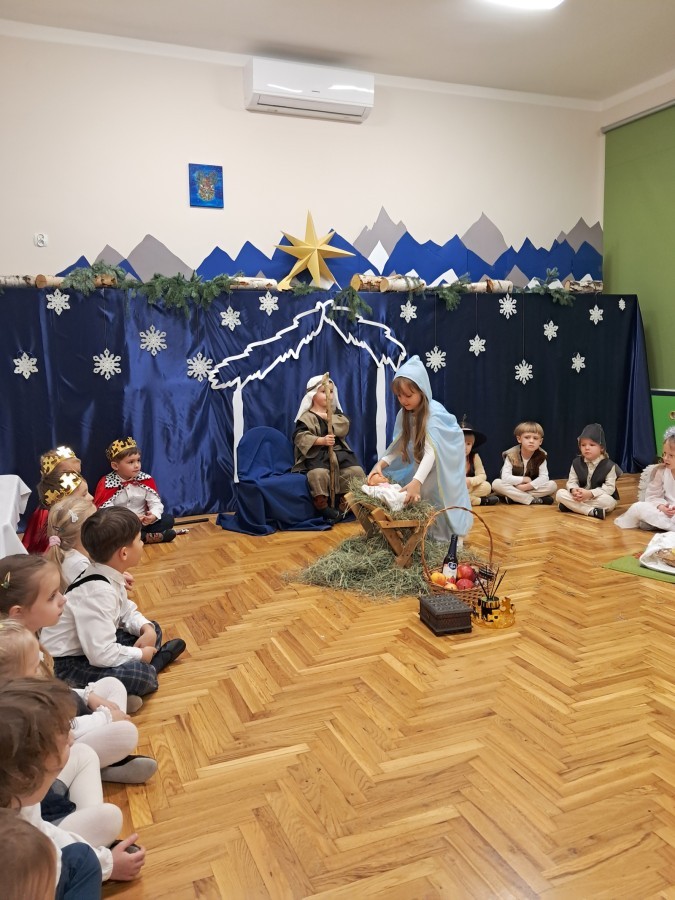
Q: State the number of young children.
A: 15